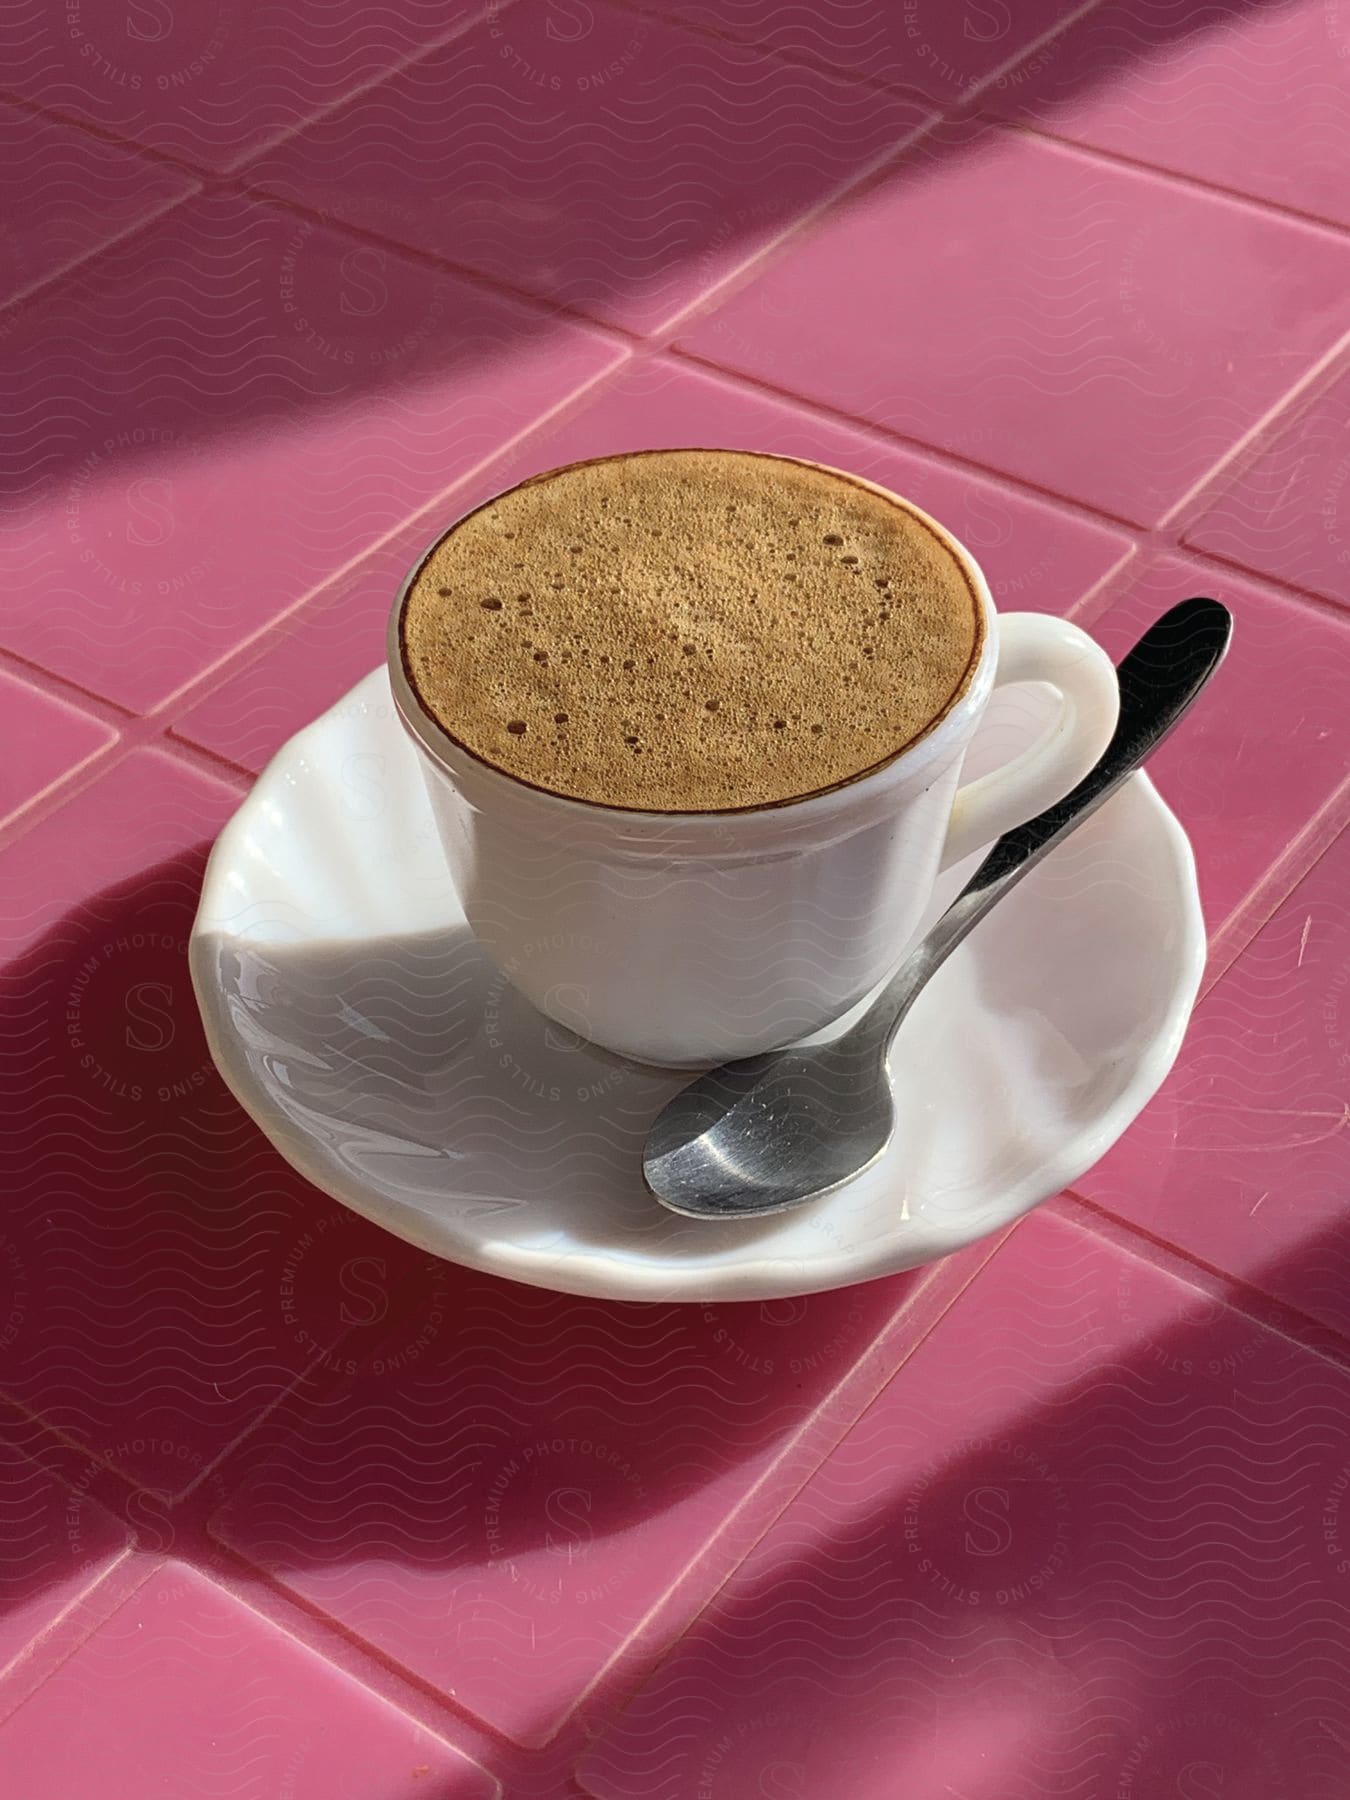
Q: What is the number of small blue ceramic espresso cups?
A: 0